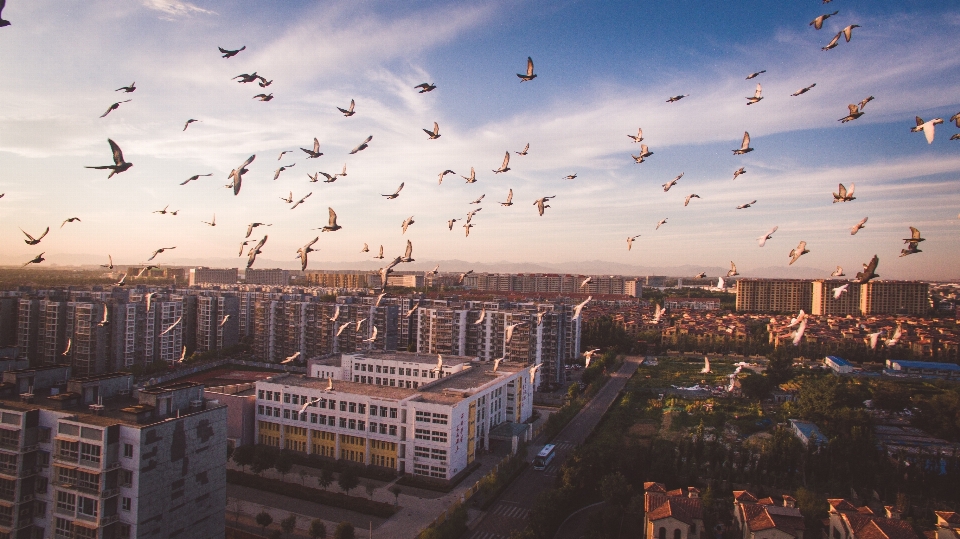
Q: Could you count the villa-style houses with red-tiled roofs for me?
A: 4